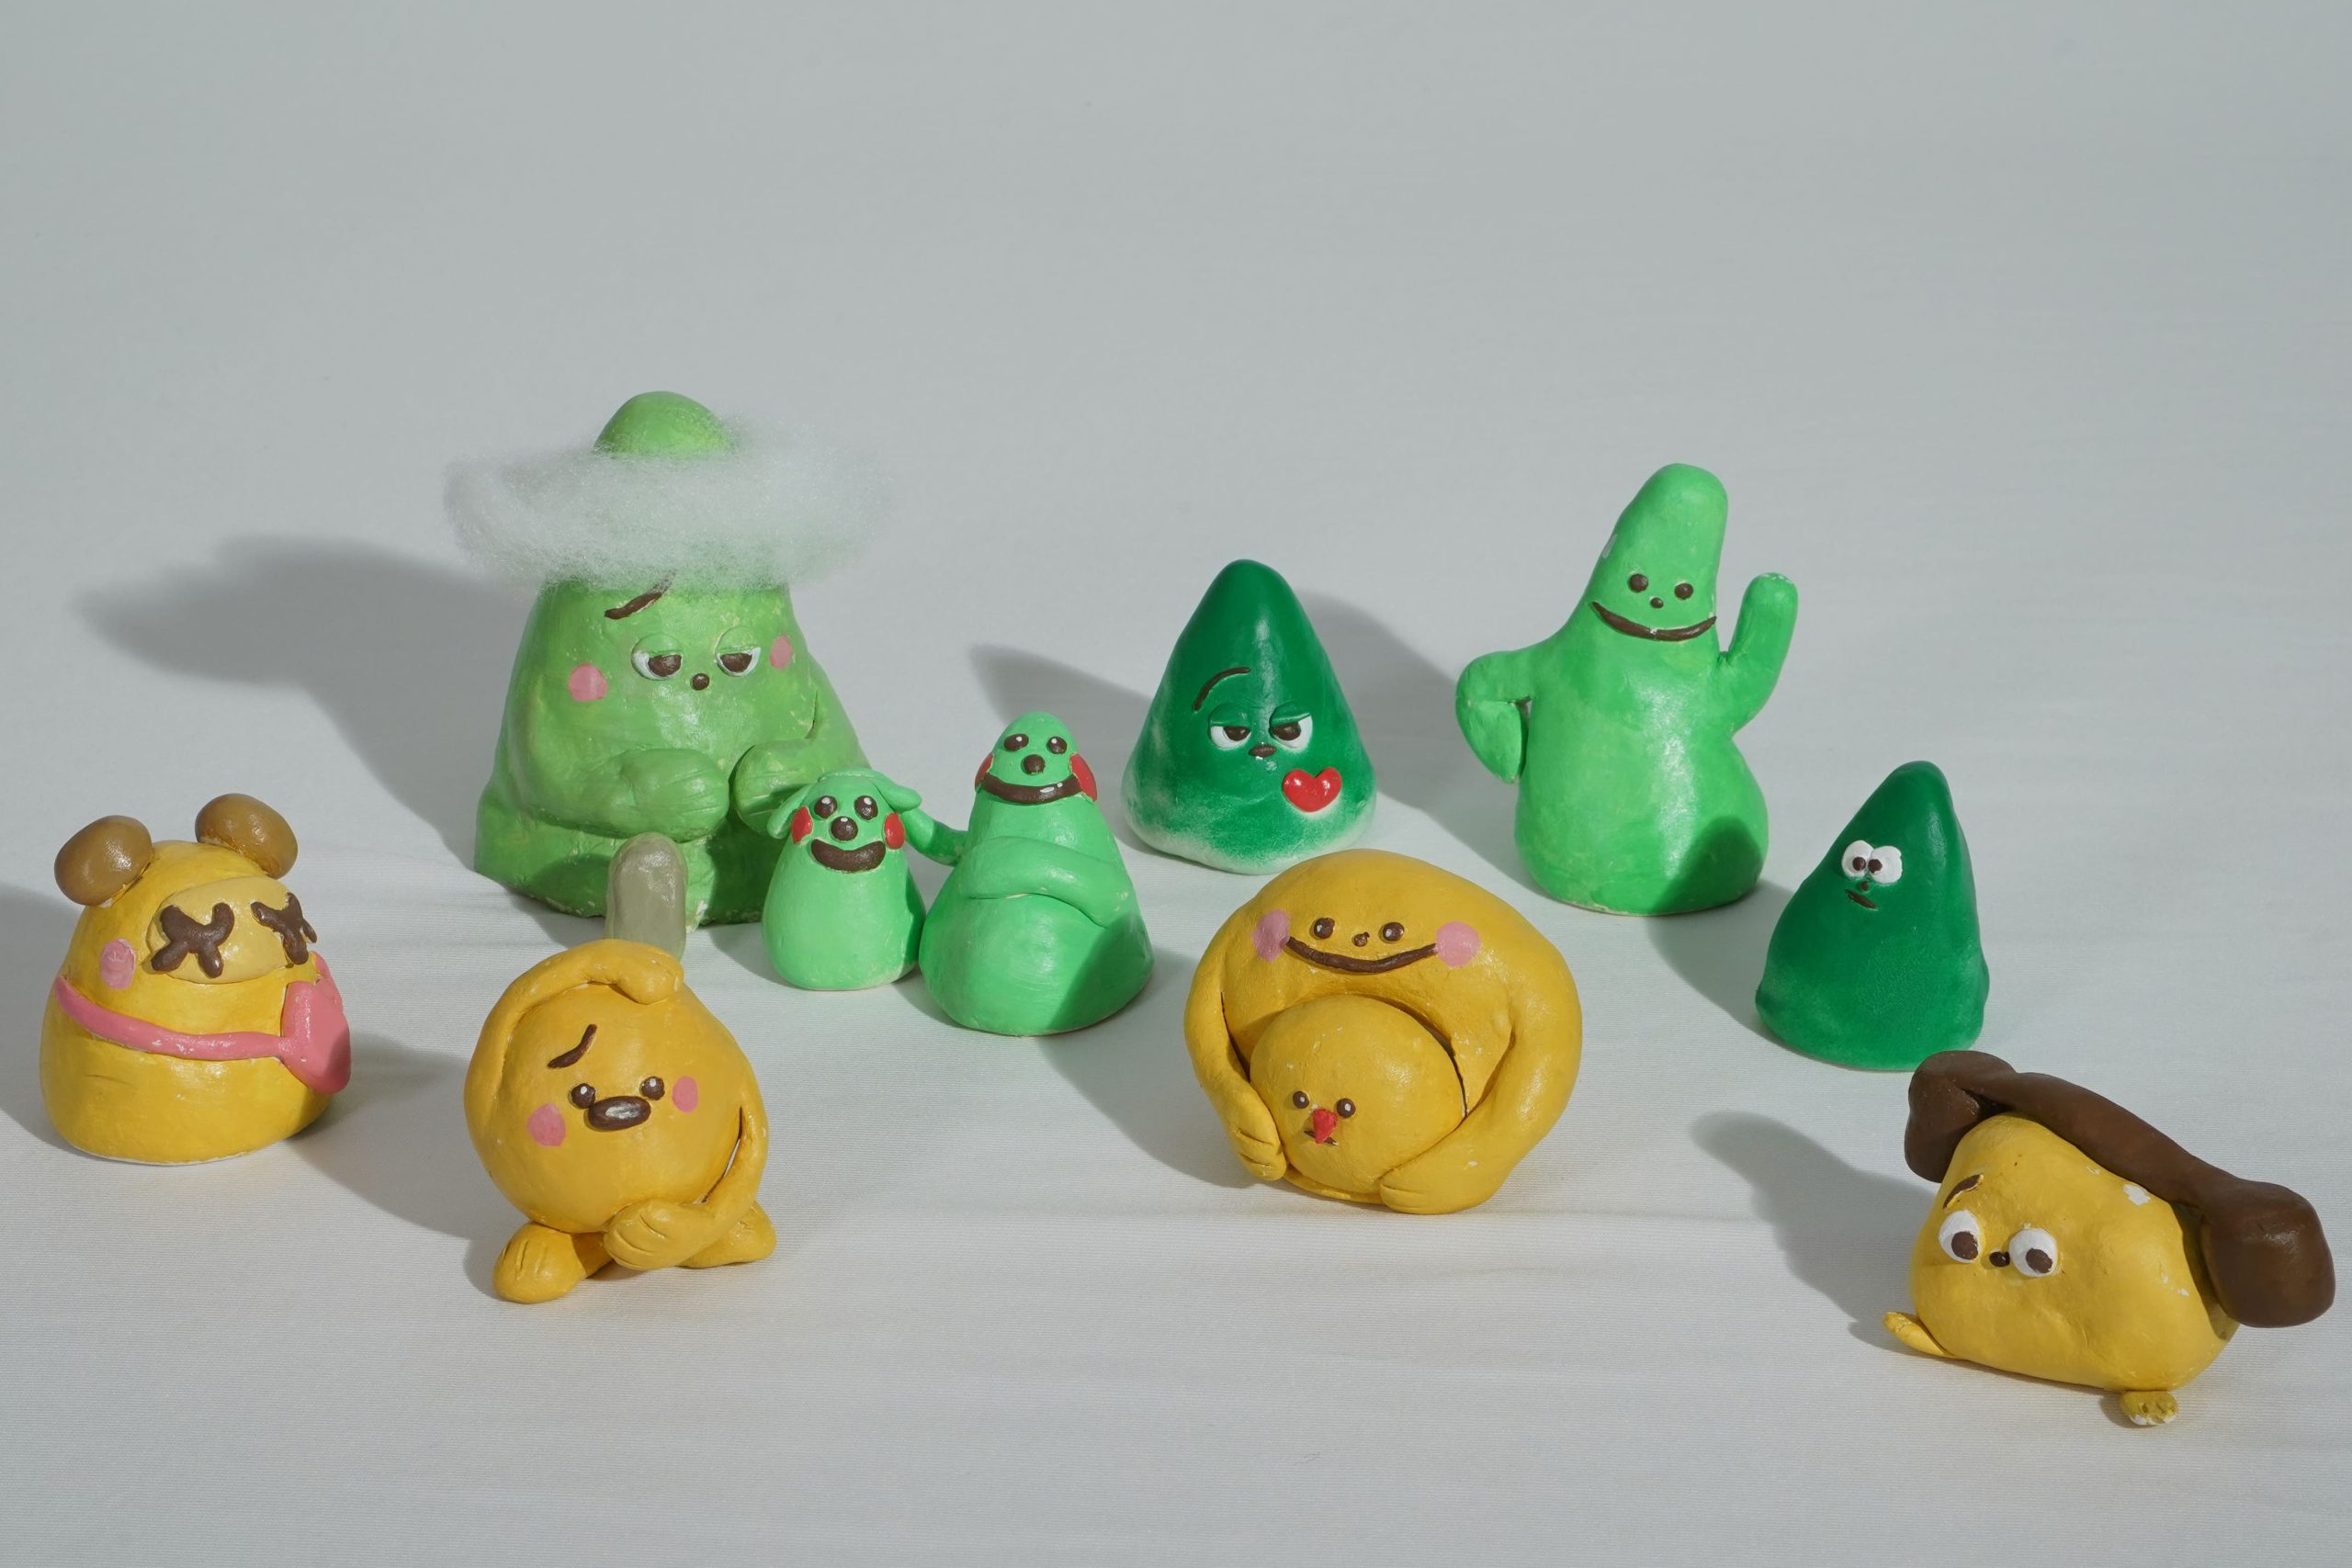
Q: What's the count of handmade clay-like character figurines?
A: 11